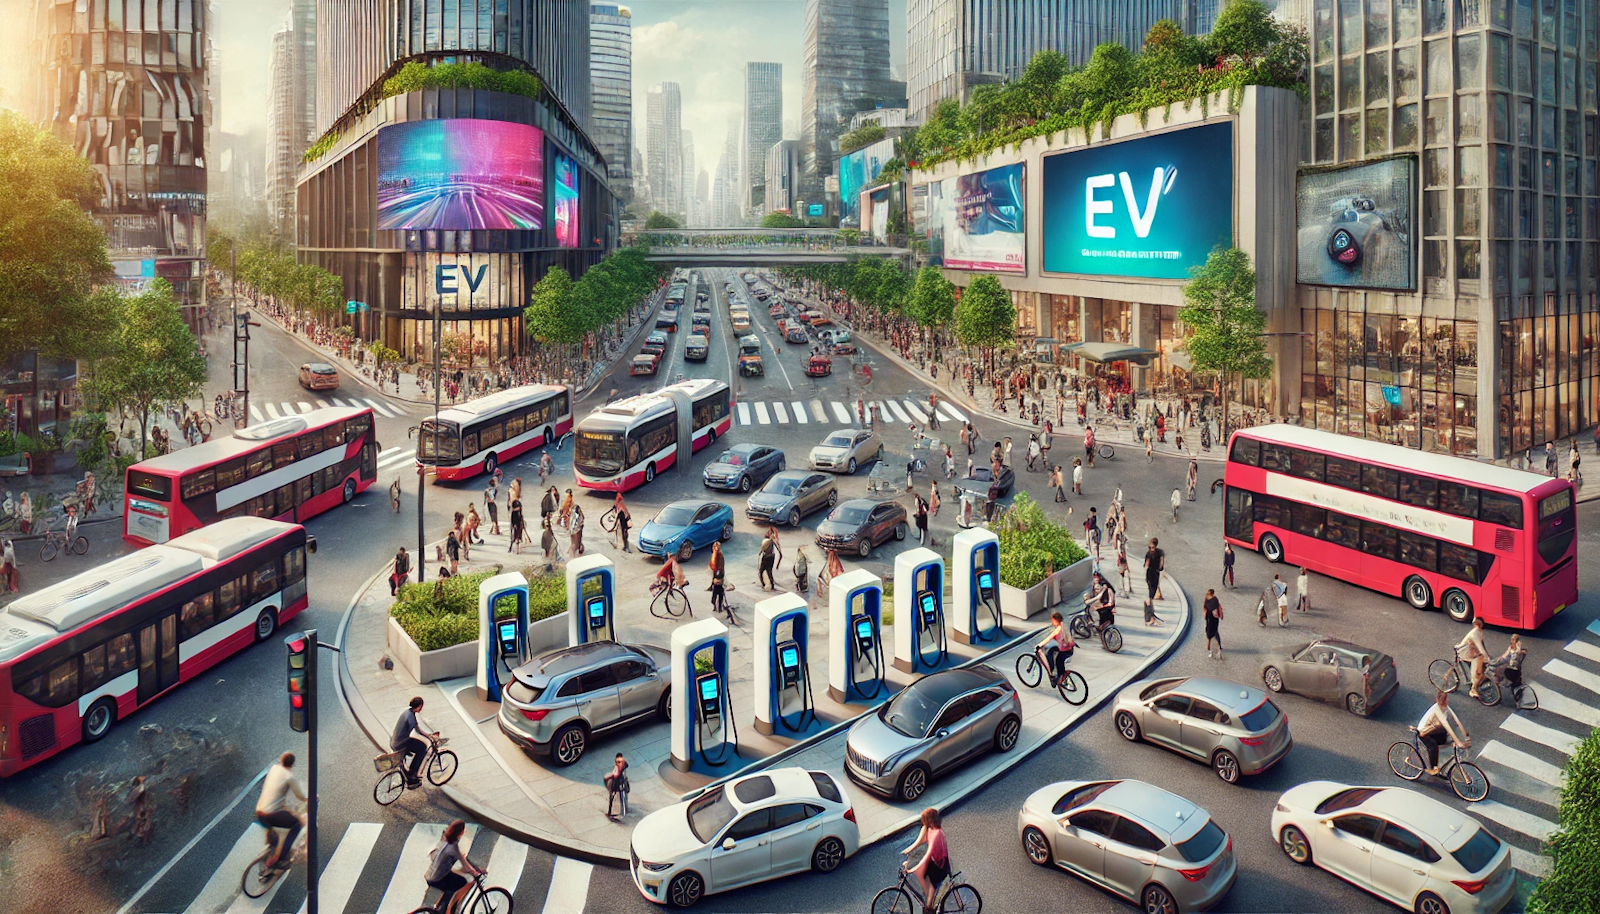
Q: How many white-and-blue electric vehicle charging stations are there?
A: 7